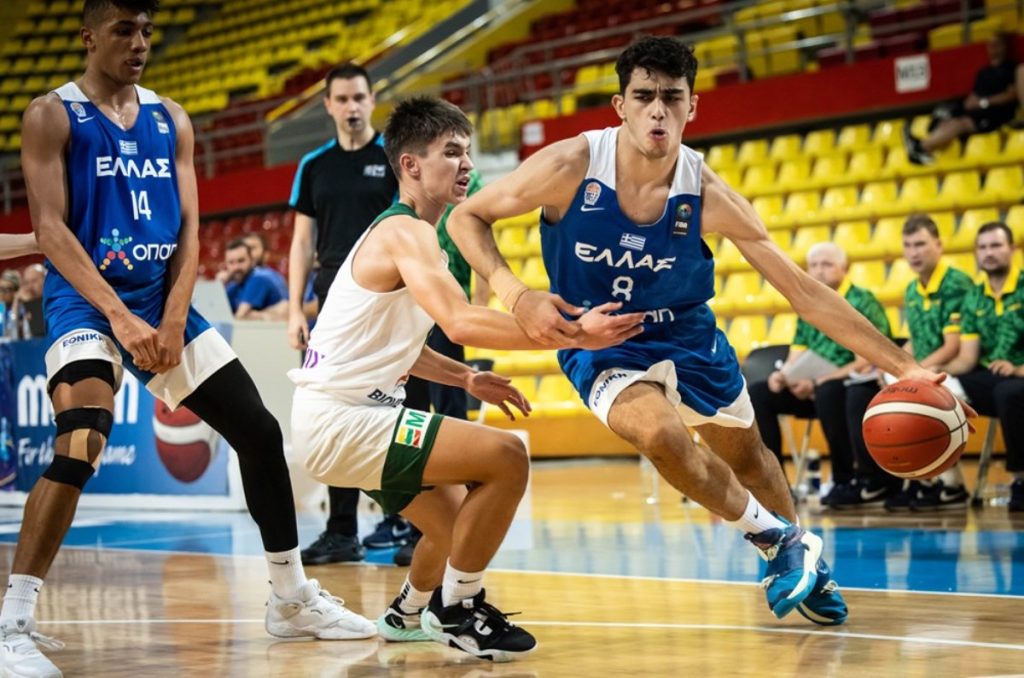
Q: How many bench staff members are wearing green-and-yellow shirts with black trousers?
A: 3